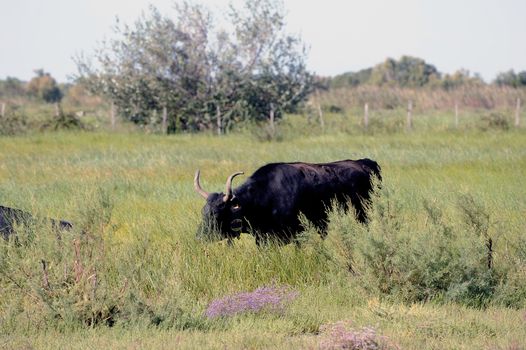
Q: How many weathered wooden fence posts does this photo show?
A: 11